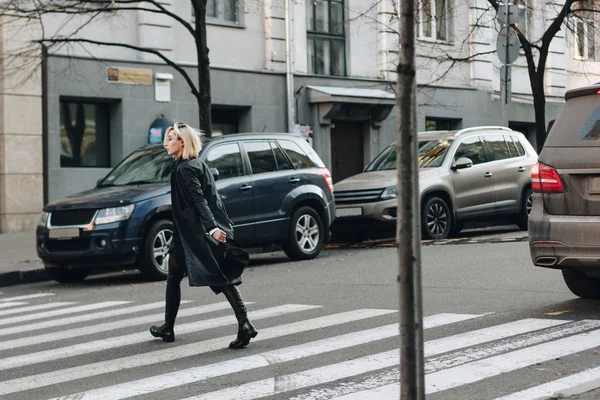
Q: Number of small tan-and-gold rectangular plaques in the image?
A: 1